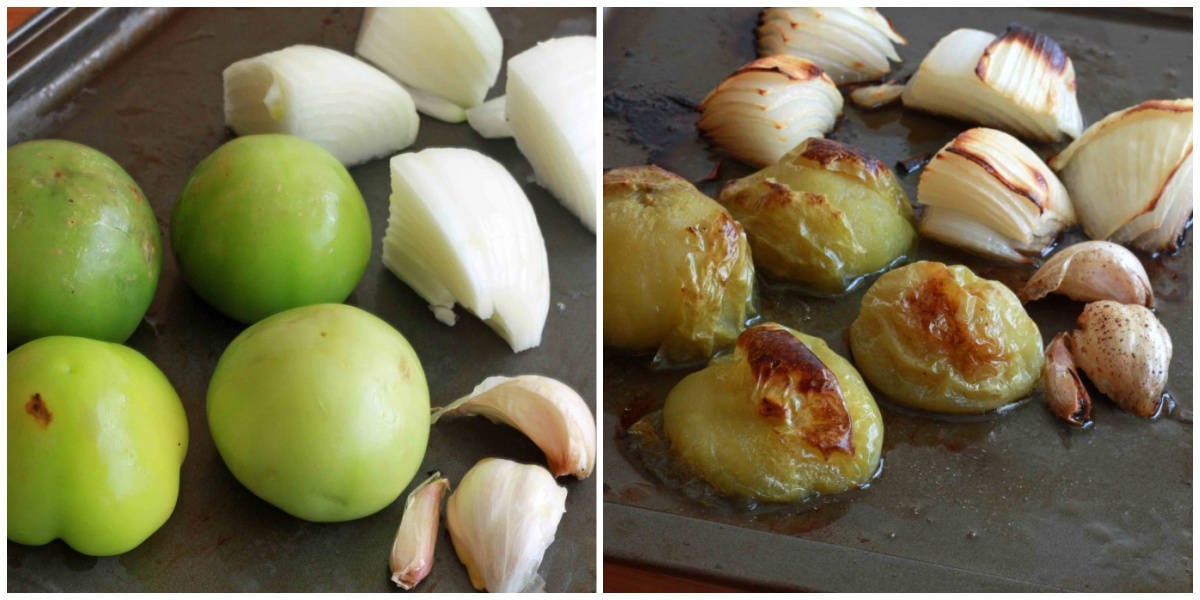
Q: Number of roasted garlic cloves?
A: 3